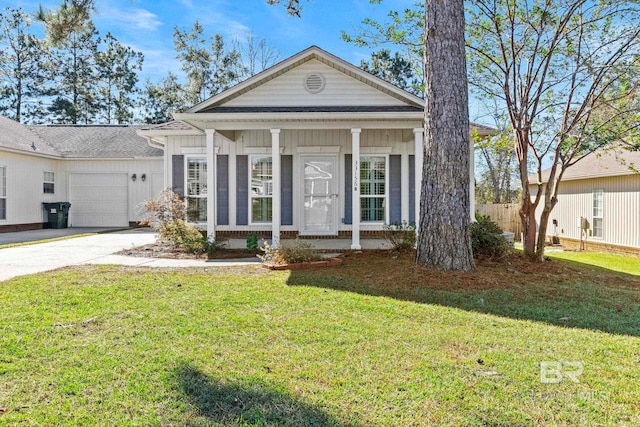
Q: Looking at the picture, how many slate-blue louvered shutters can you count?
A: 7